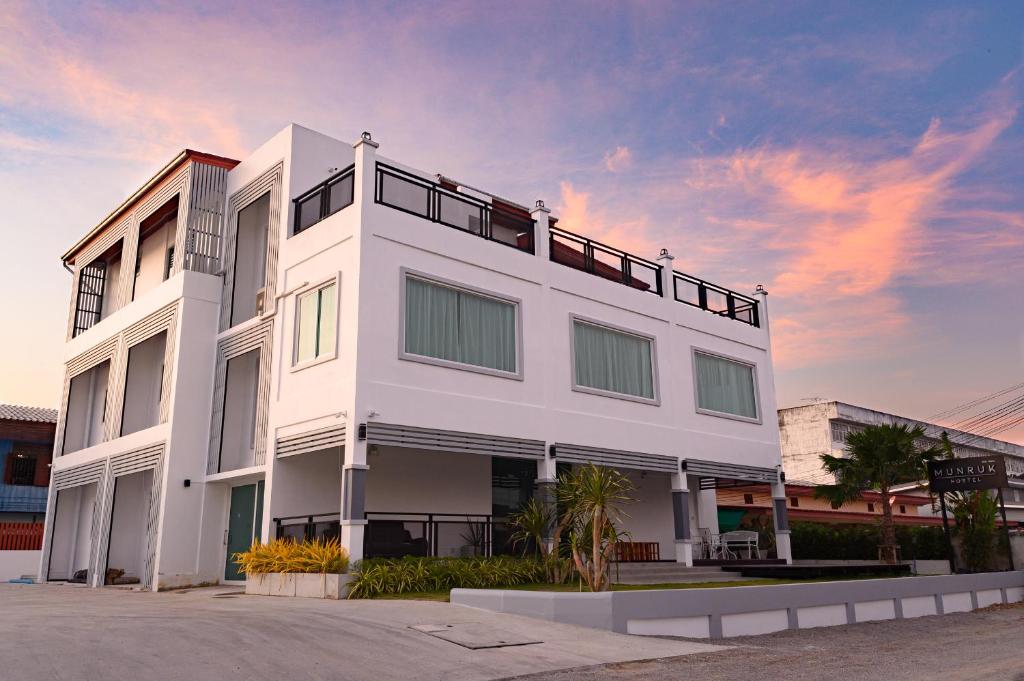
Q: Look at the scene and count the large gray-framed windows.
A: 3